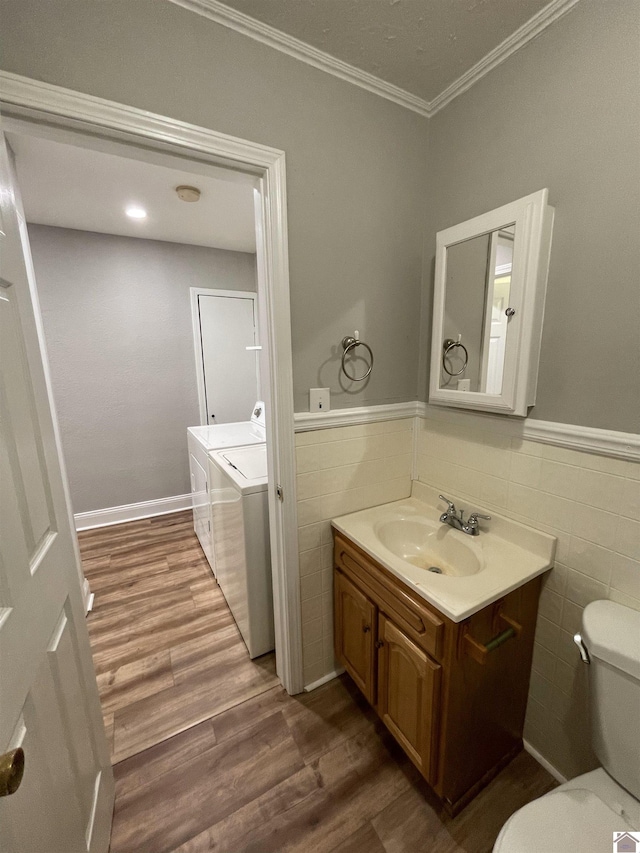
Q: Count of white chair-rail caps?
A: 2